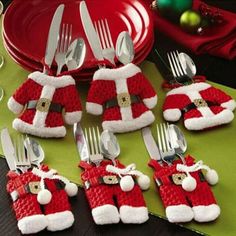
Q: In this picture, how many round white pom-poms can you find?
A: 6